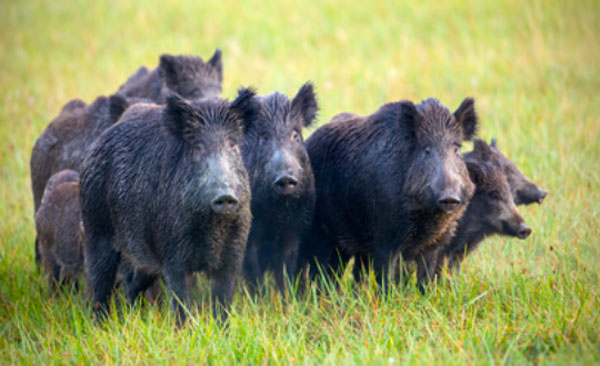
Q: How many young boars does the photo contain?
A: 3